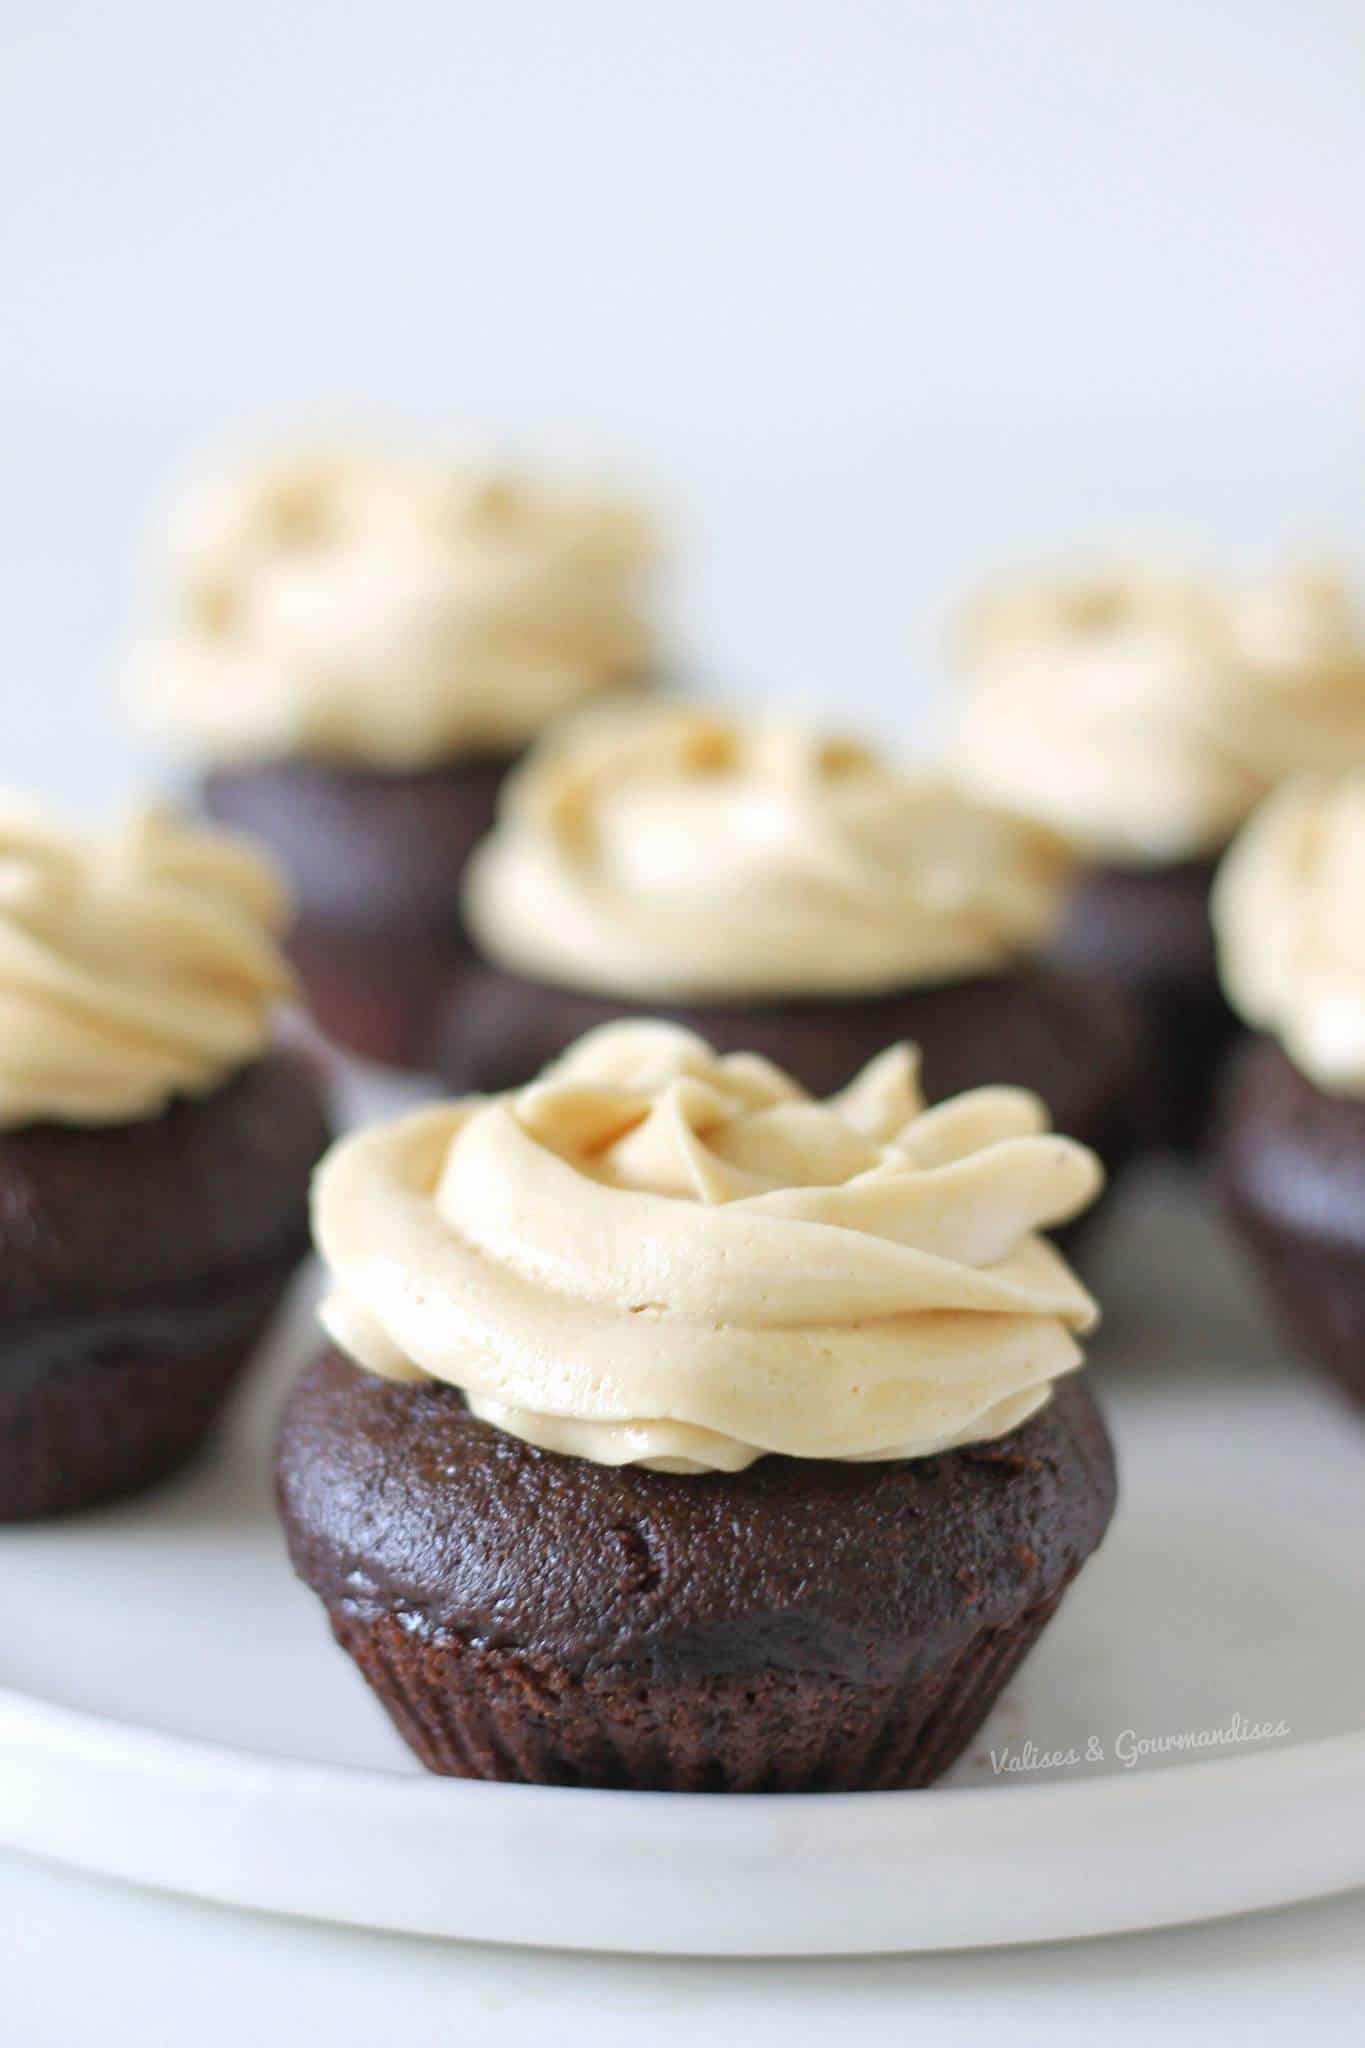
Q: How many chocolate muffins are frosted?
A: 6